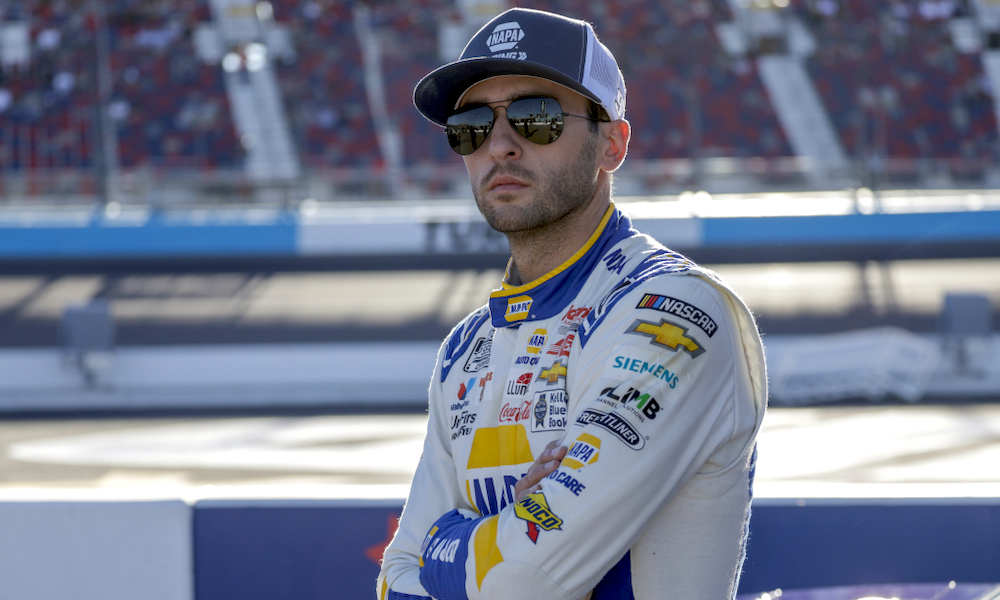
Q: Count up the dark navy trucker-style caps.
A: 1